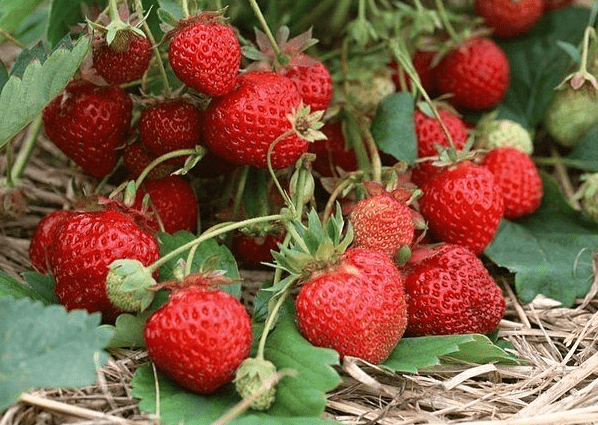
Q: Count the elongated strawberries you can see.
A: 0